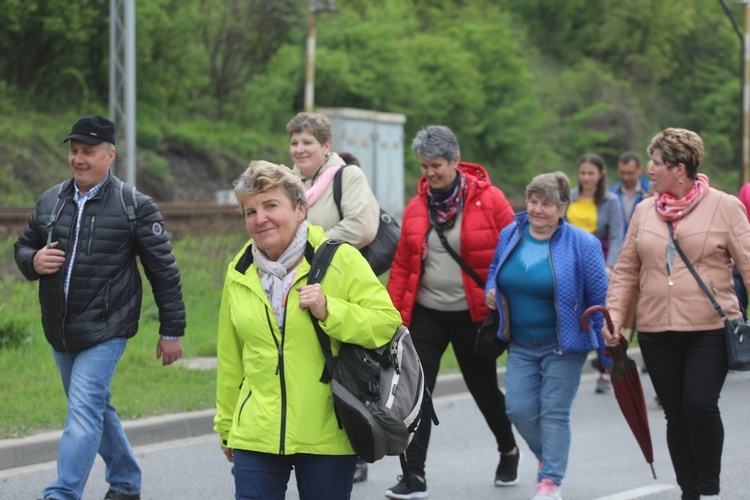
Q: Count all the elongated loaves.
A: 0